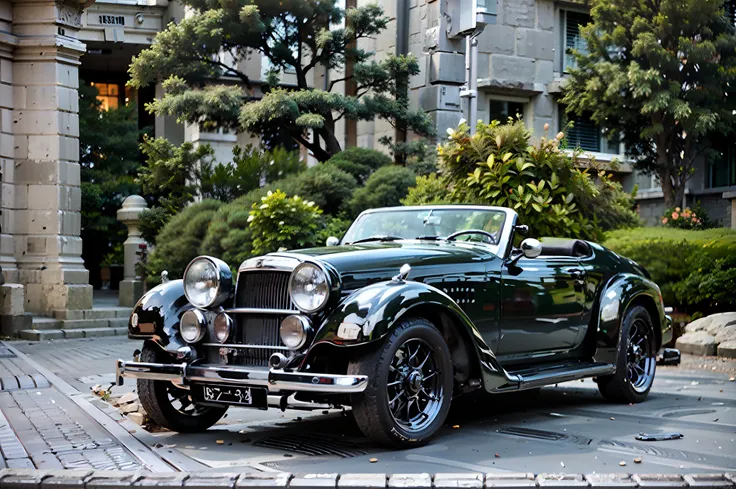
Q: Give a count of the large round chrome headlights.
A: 2